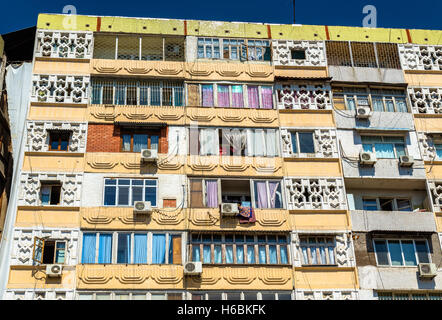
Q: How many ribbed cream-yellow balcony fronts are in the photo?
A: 10